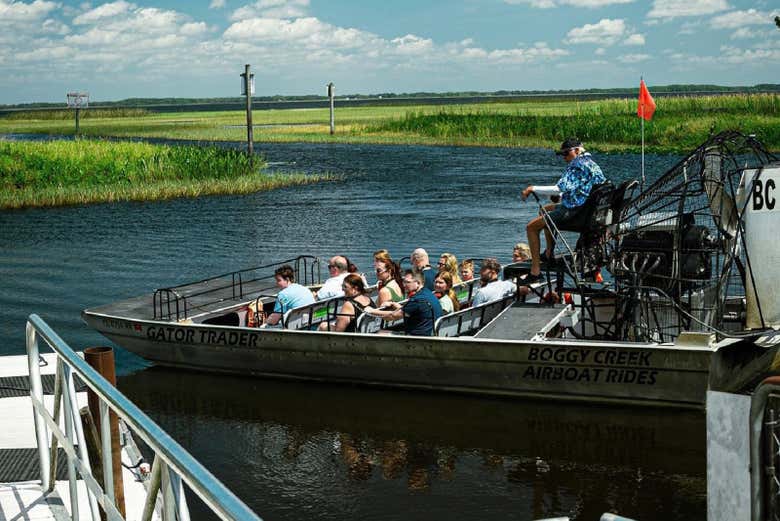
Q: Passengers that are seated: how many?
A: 13